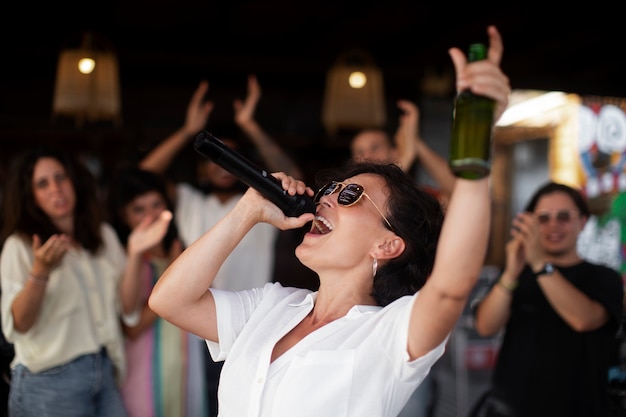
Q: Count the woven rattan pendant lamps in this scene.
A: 2